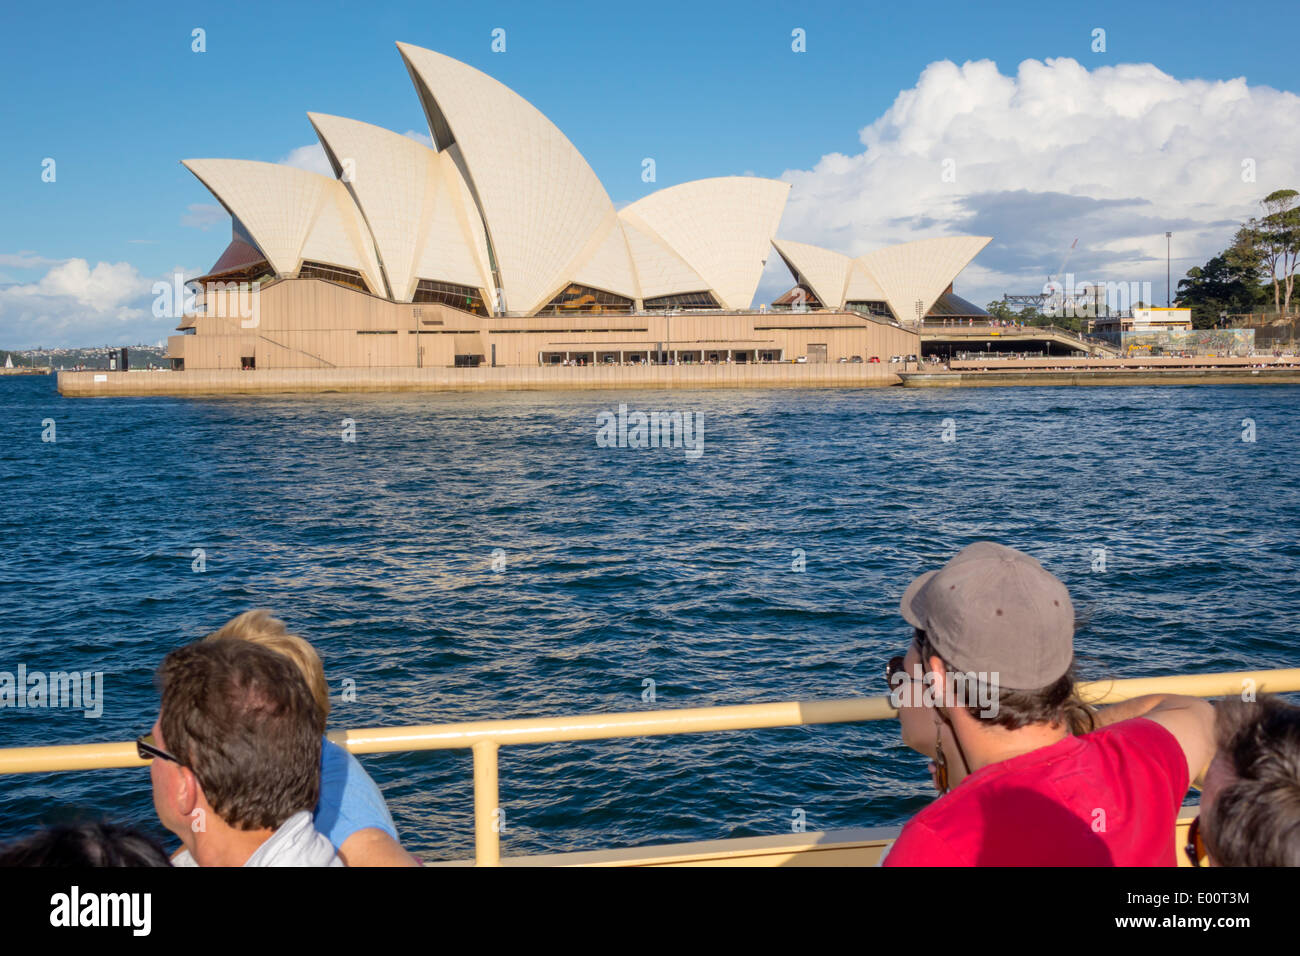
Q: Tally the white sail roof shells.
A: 6